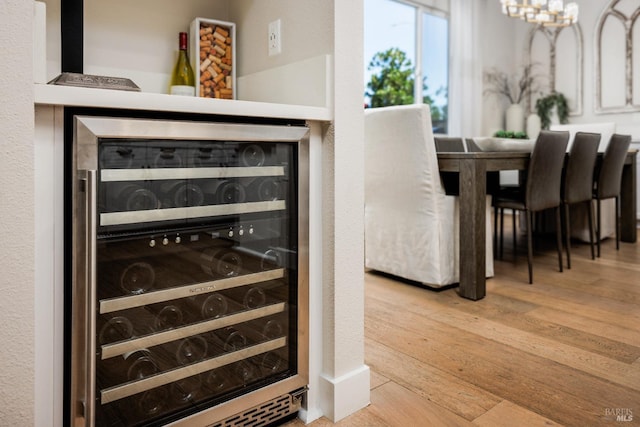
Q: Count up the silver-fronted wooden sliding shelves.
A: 5